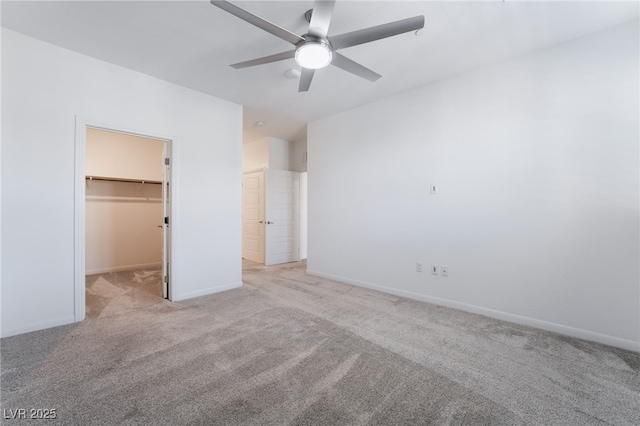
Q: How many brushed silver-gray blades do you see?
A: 6